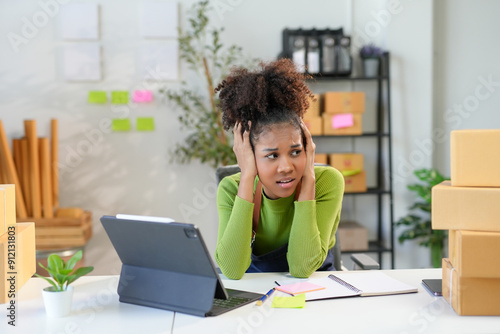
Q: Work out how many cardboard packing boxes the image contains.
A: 14